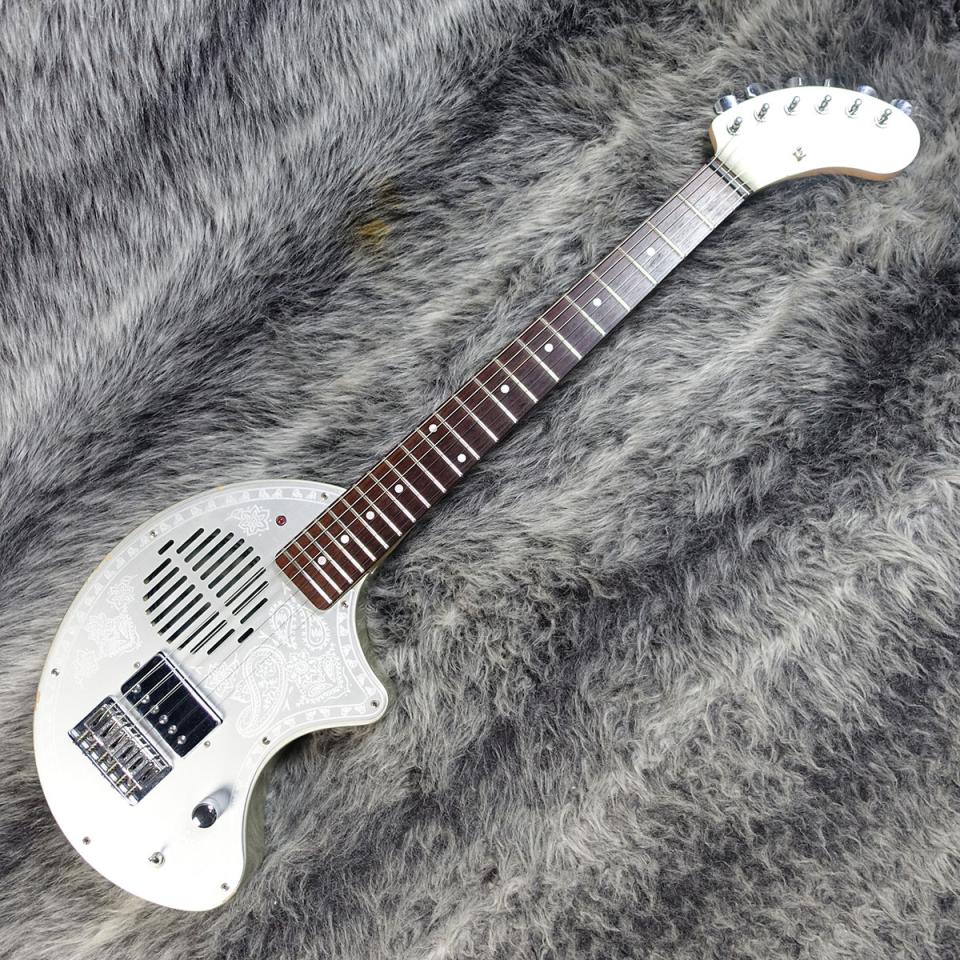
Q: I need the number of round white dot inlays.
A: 10